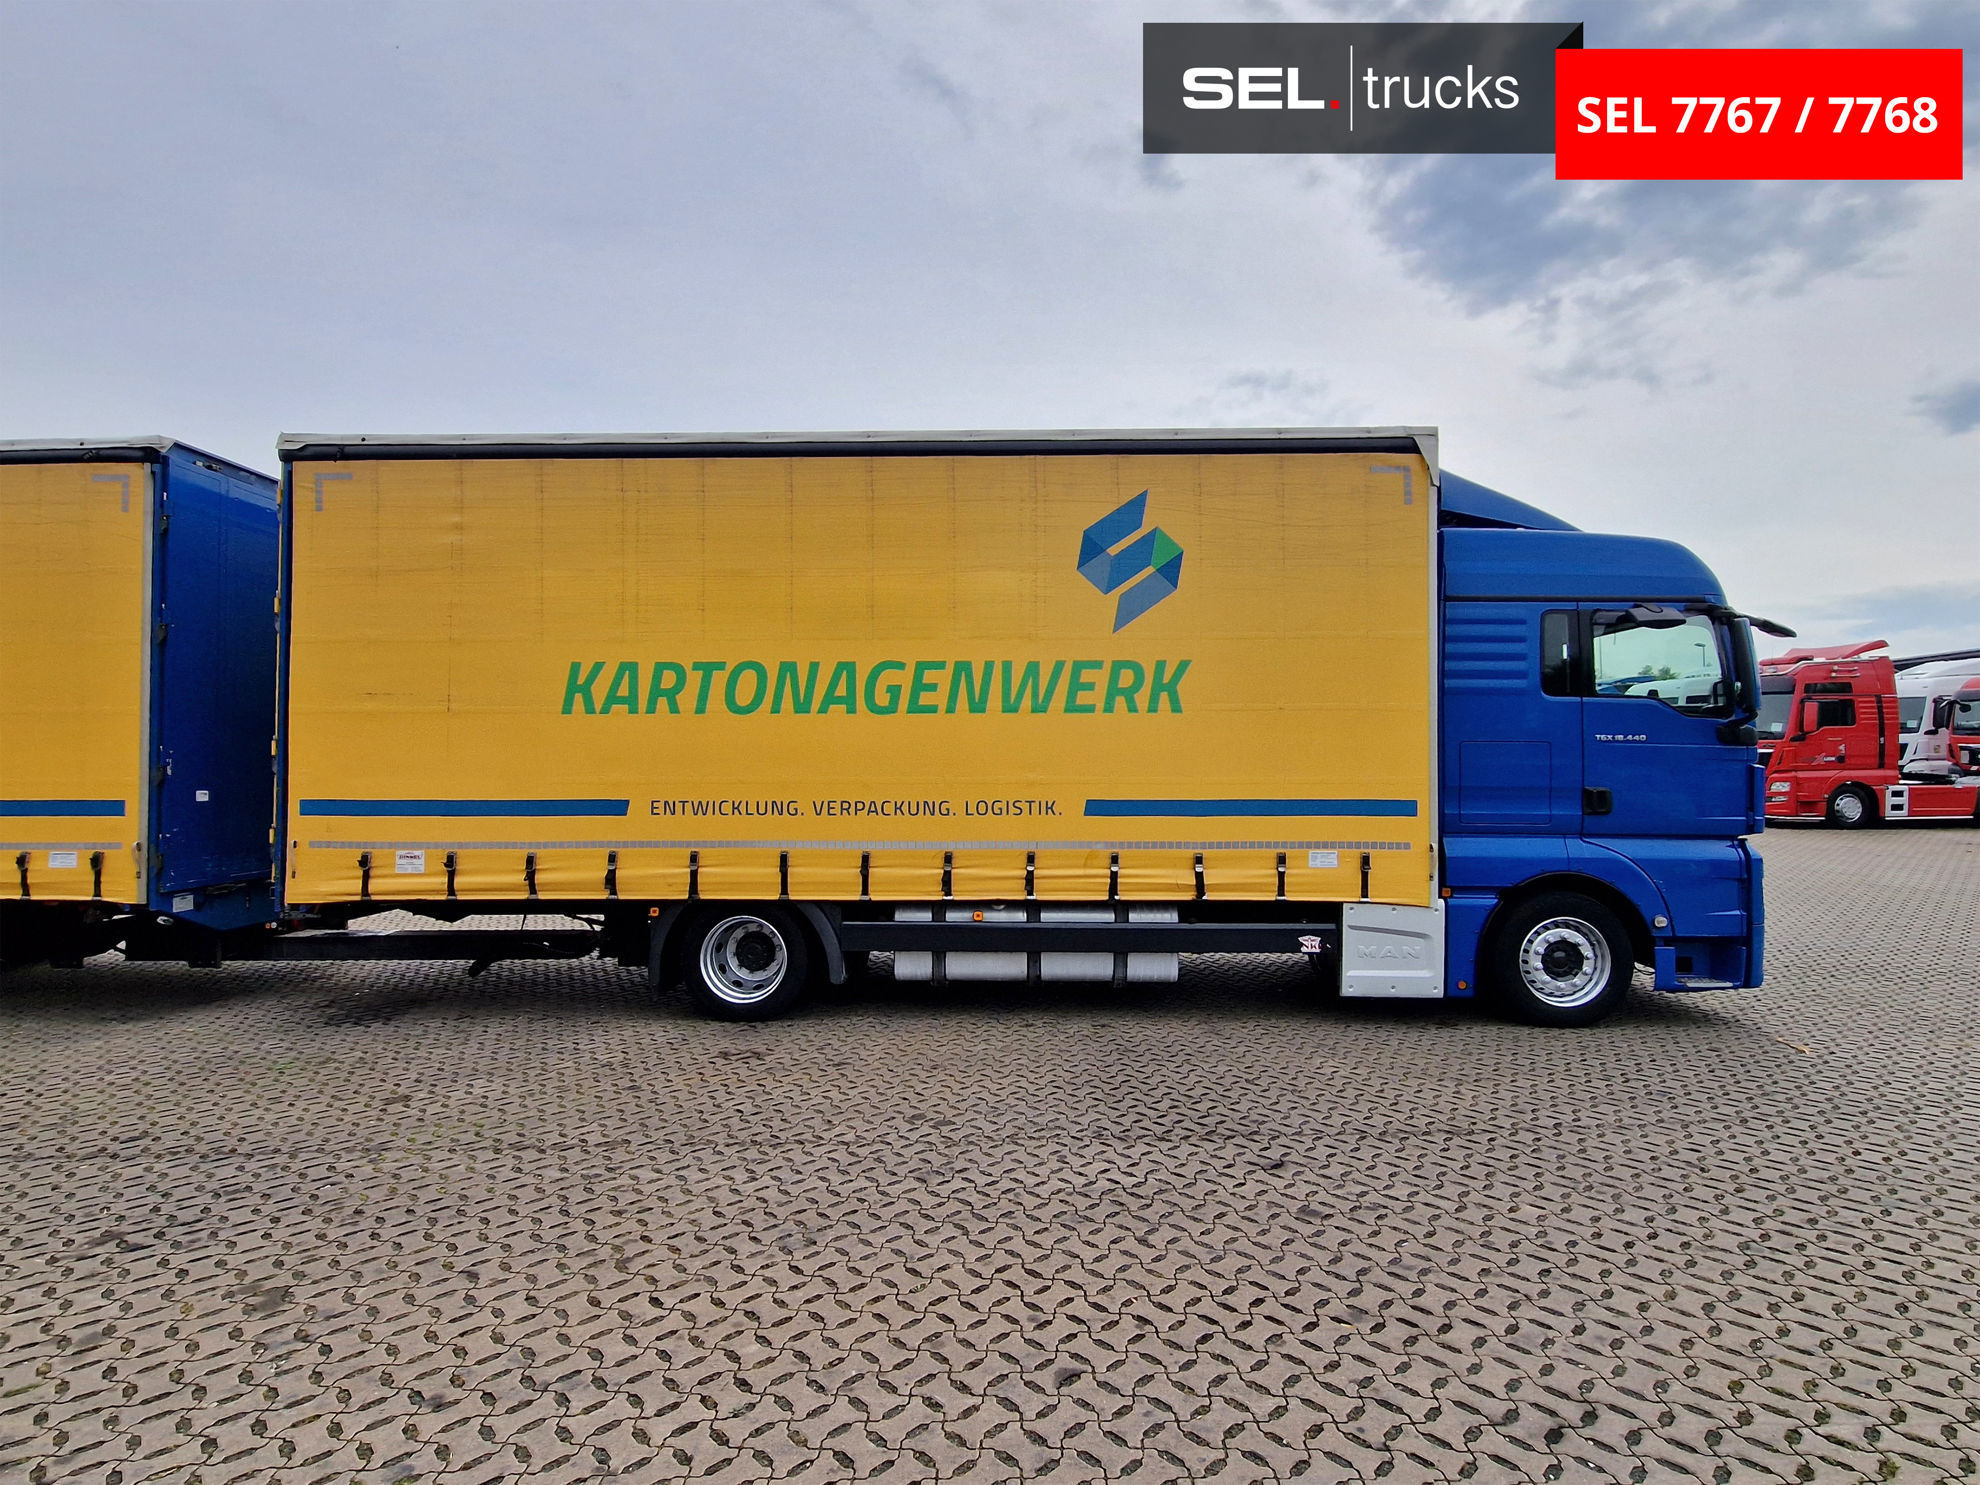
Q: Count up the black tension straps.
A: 15